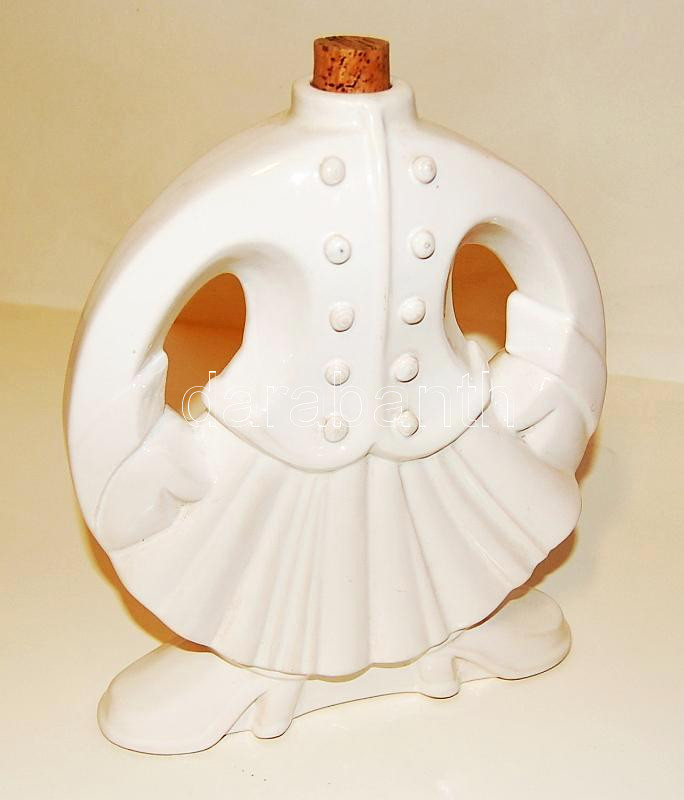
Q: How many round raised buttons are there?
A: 10